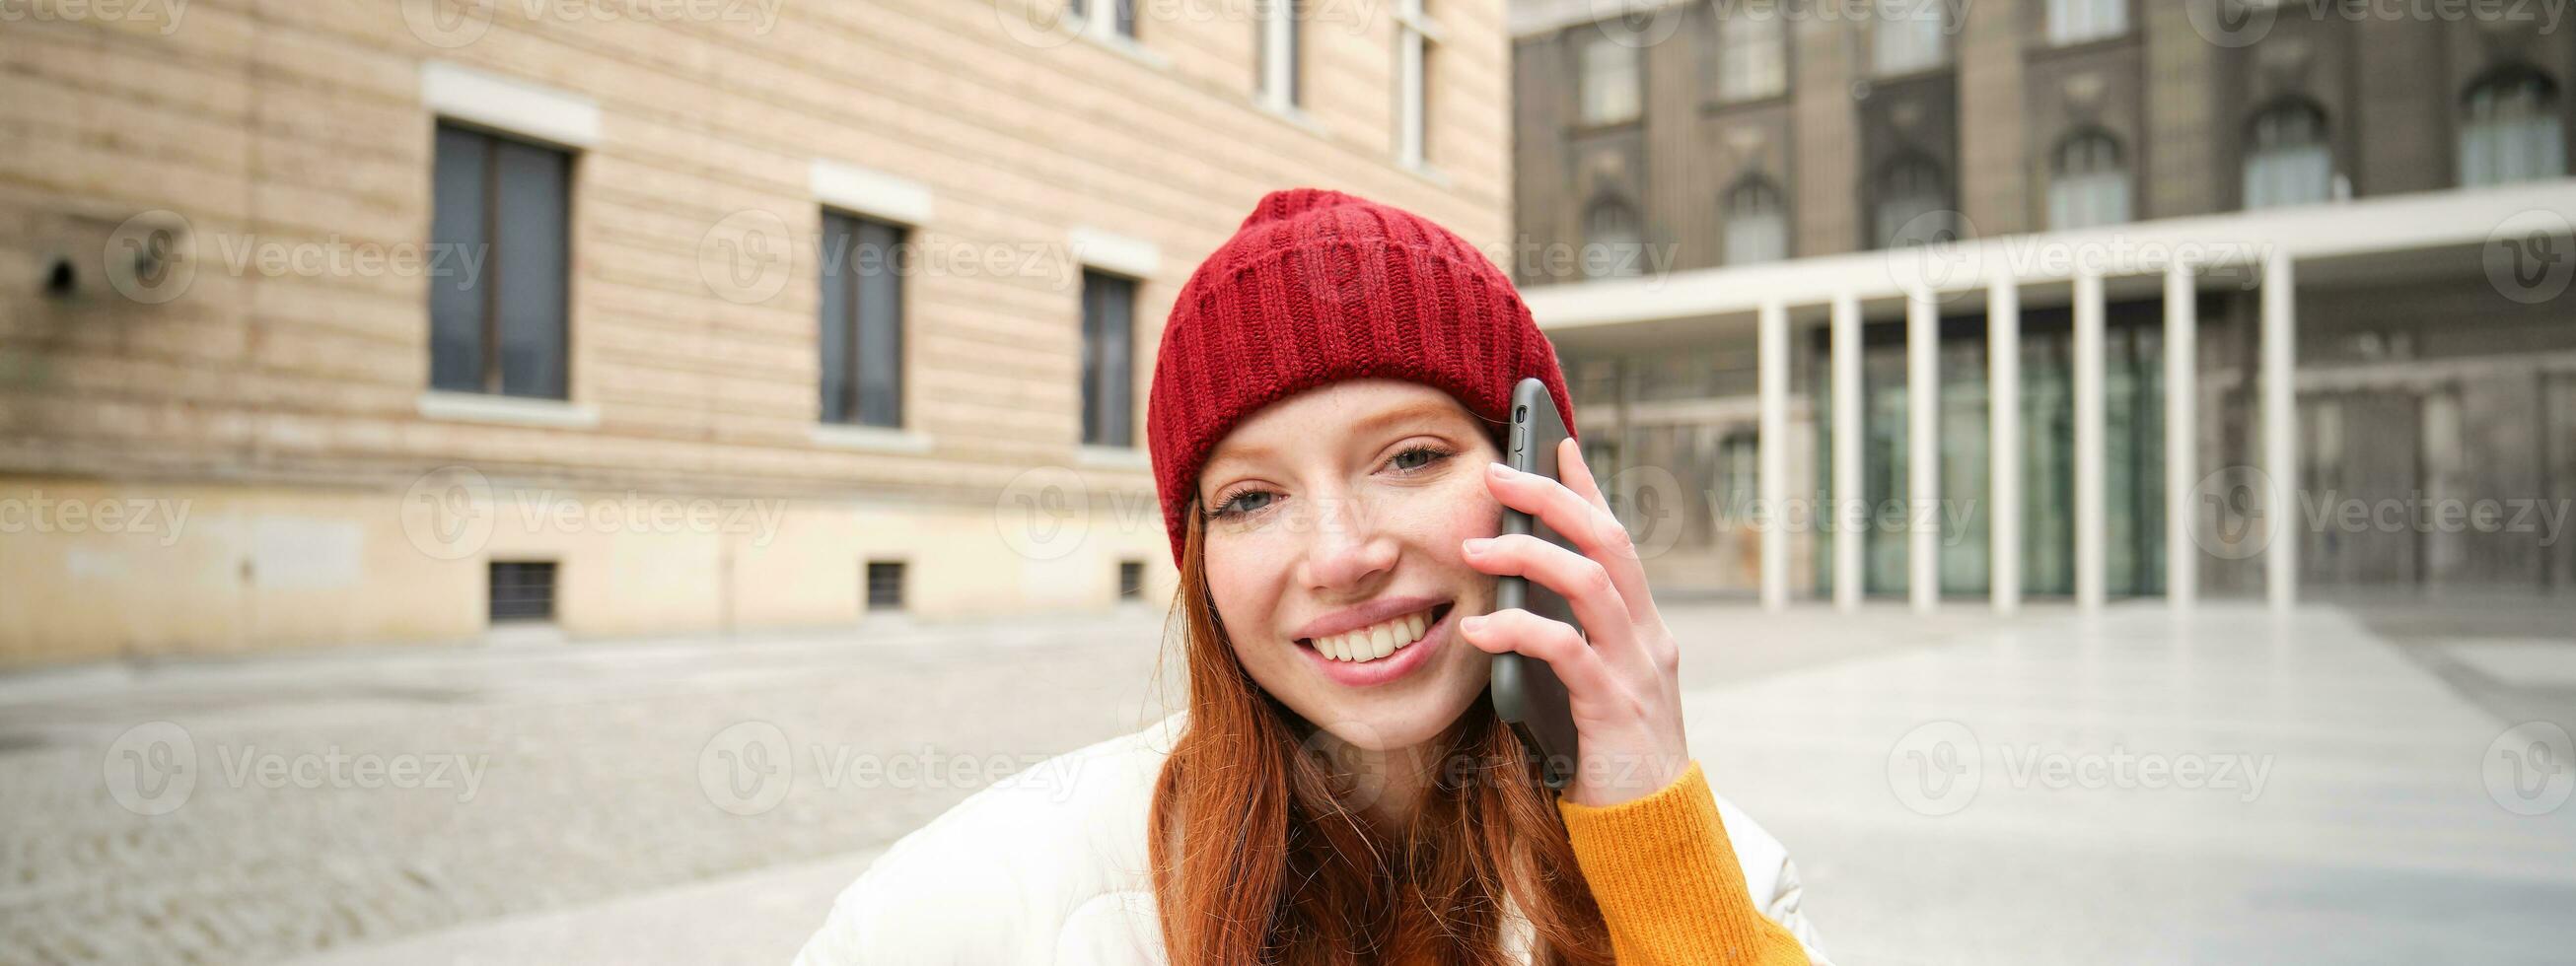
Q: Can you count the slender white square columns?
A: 7